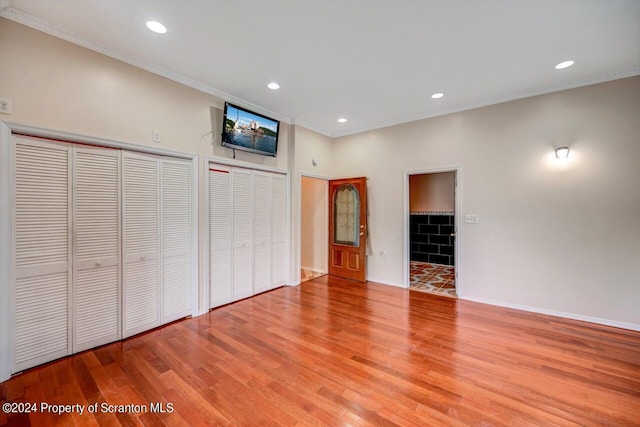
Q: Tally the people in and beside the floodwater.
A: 0